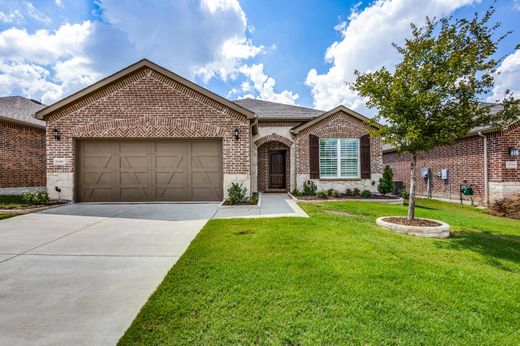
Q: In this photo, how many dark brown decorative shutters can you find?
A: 2